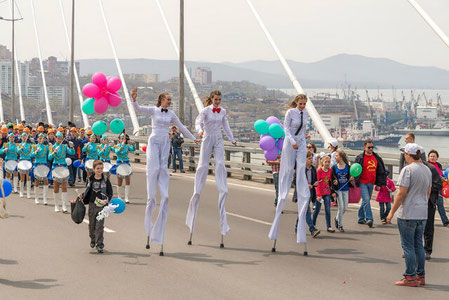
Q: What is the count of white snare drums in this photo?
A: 7